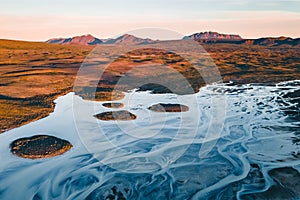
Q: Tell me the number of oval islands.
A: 4